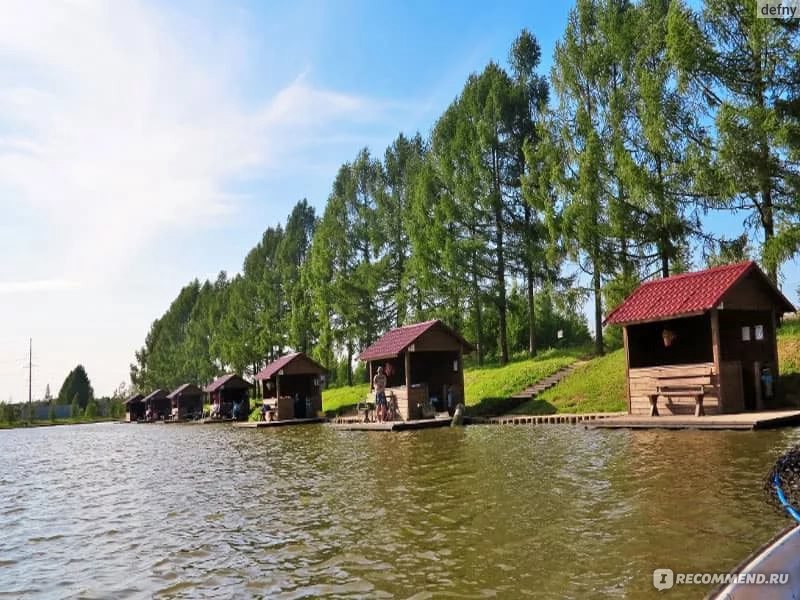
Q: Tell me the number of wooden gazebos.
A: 7